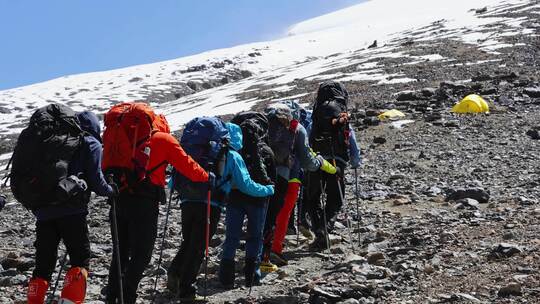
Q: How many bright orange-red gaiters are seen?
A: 2